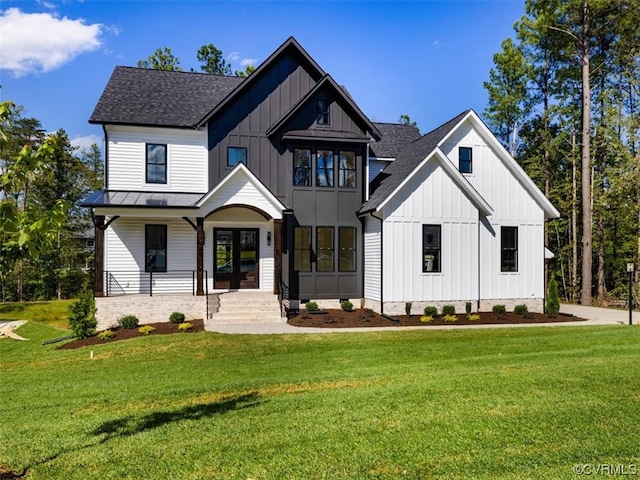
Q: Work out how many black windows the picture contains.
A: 13